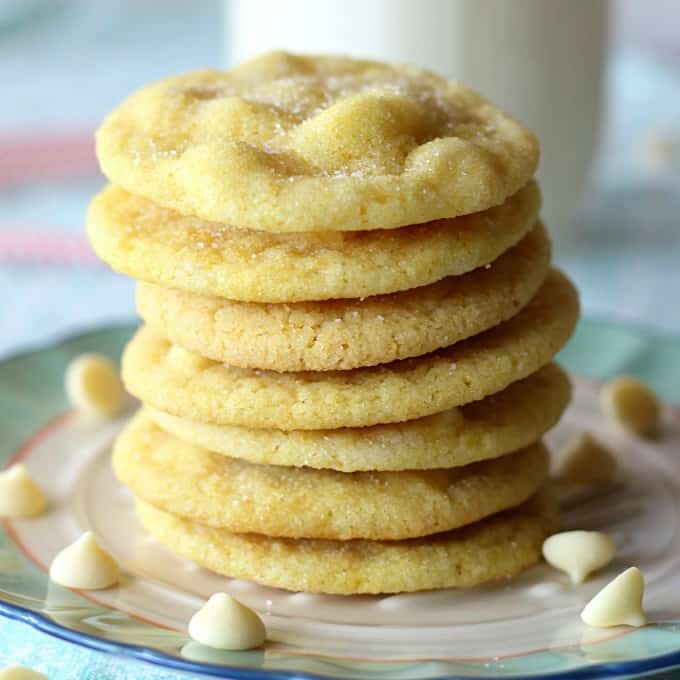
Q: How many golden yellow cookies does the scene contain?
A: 7